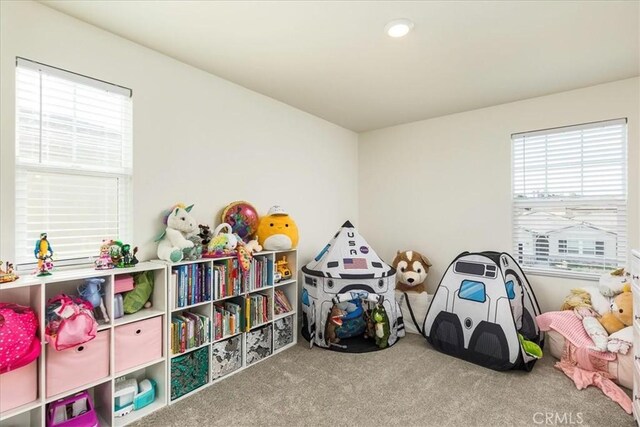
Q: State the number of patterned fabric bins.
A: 4